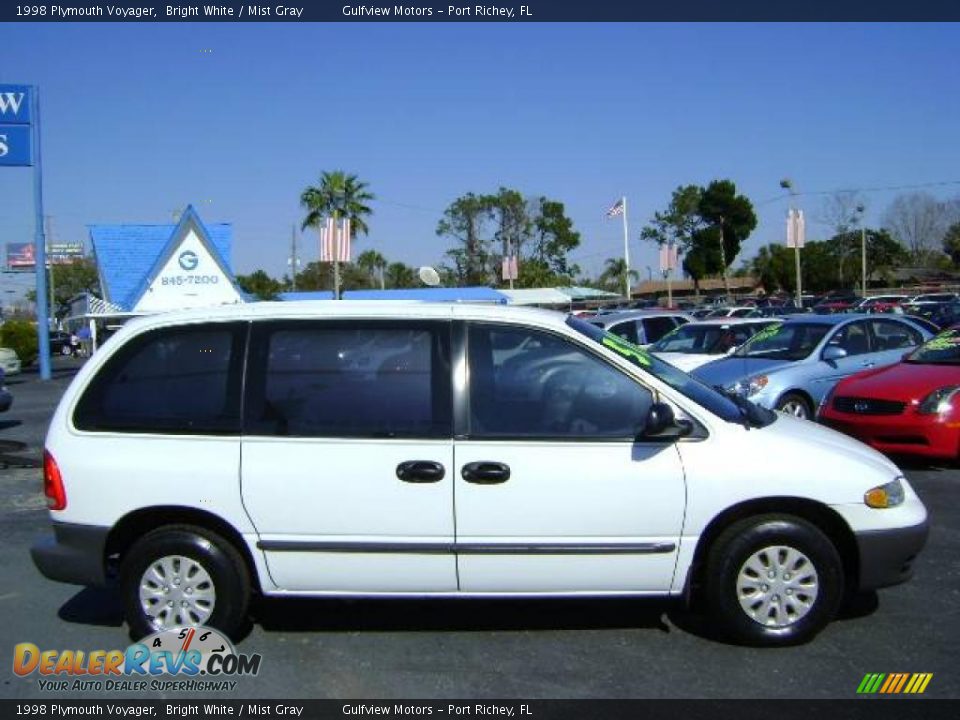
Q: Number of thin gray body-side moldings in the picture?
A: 2